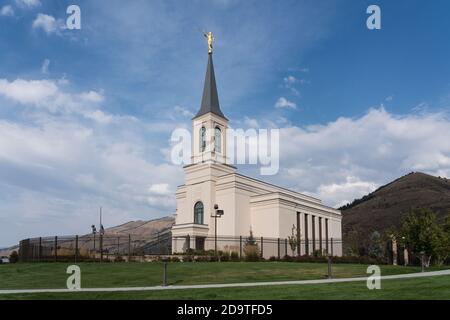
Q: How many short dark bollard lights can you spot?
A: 3